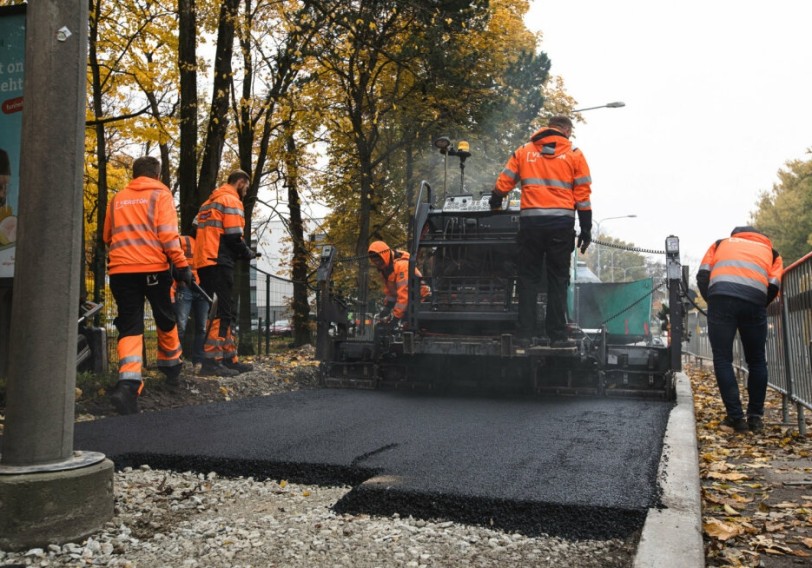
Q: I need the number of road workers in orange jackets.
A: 6